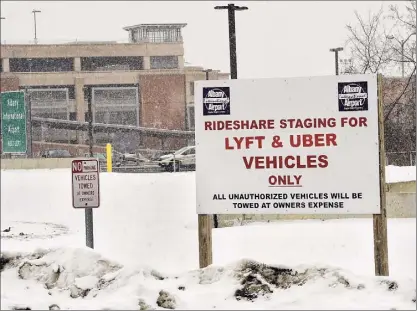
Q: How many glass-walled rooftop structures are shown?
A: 1